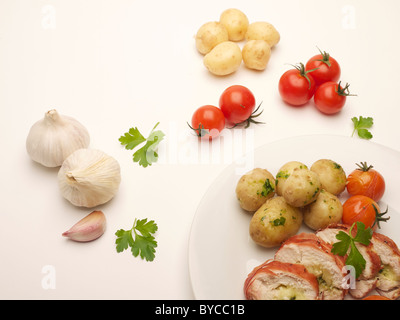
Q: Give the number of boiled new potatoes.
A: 6